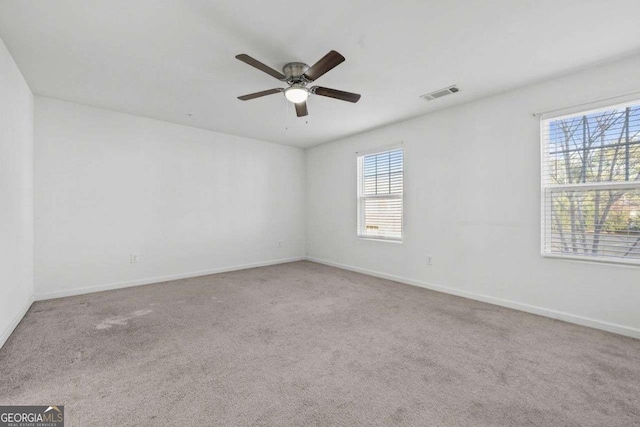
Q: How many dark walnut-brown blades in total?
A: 5